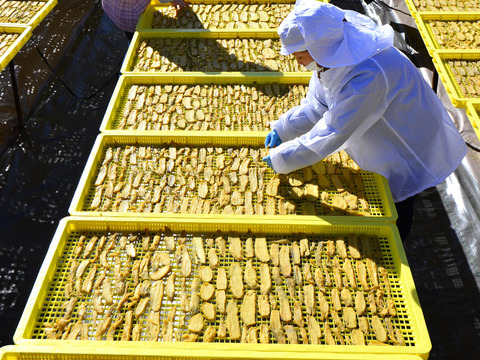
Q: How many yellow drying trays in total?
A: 12